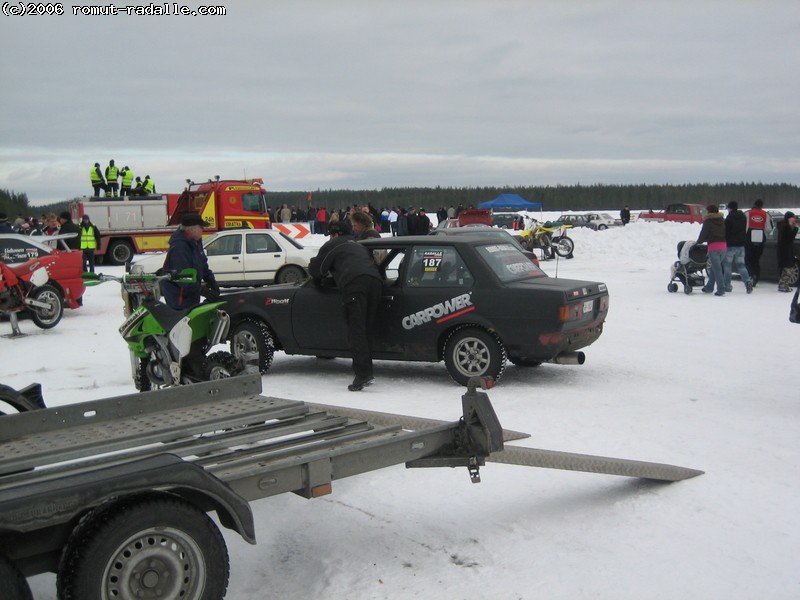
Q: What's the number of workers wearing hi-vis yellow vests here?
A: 6